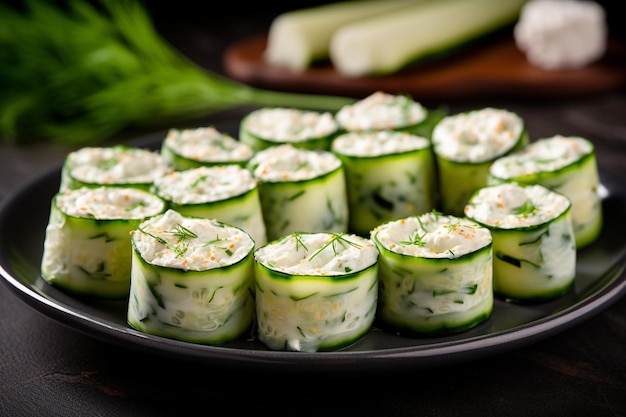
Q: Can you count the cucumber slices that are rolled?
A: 14